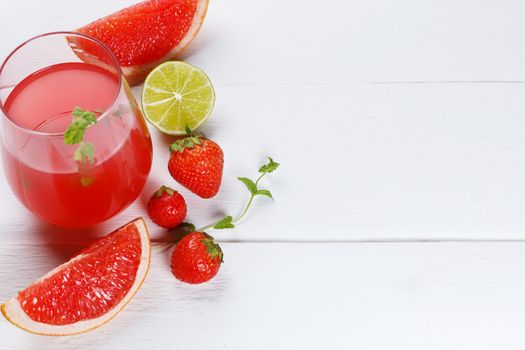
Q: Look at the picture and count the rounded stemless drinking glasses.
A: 1